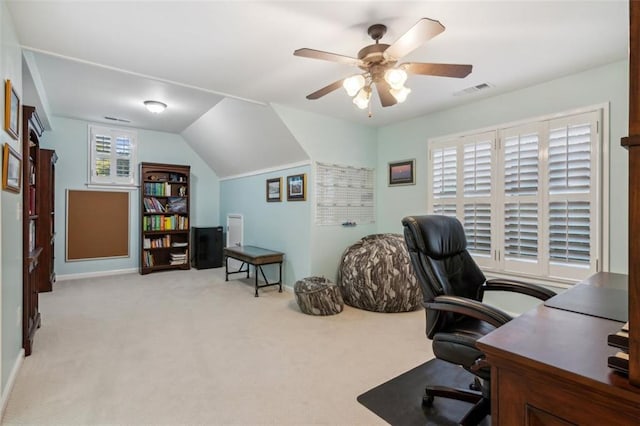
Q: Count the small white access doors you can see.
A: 1